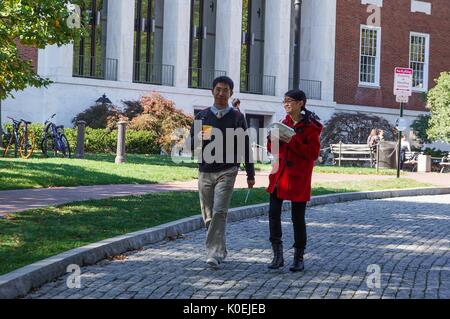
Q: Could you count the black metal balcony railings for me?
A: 5